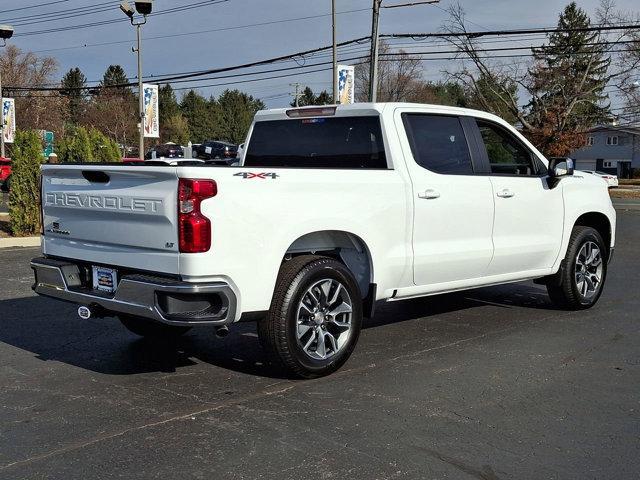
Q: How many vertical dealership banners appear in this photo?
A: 3